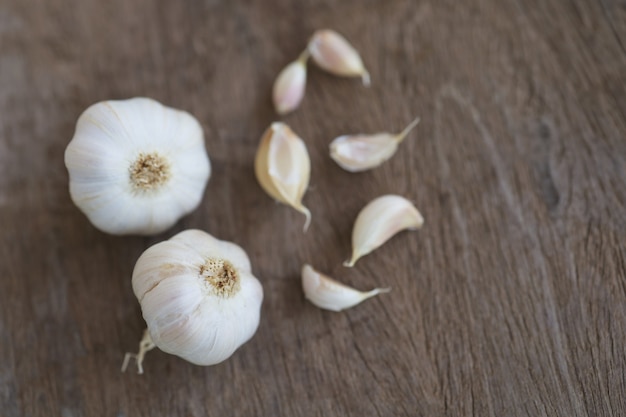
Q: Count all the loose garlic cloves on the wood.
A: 6